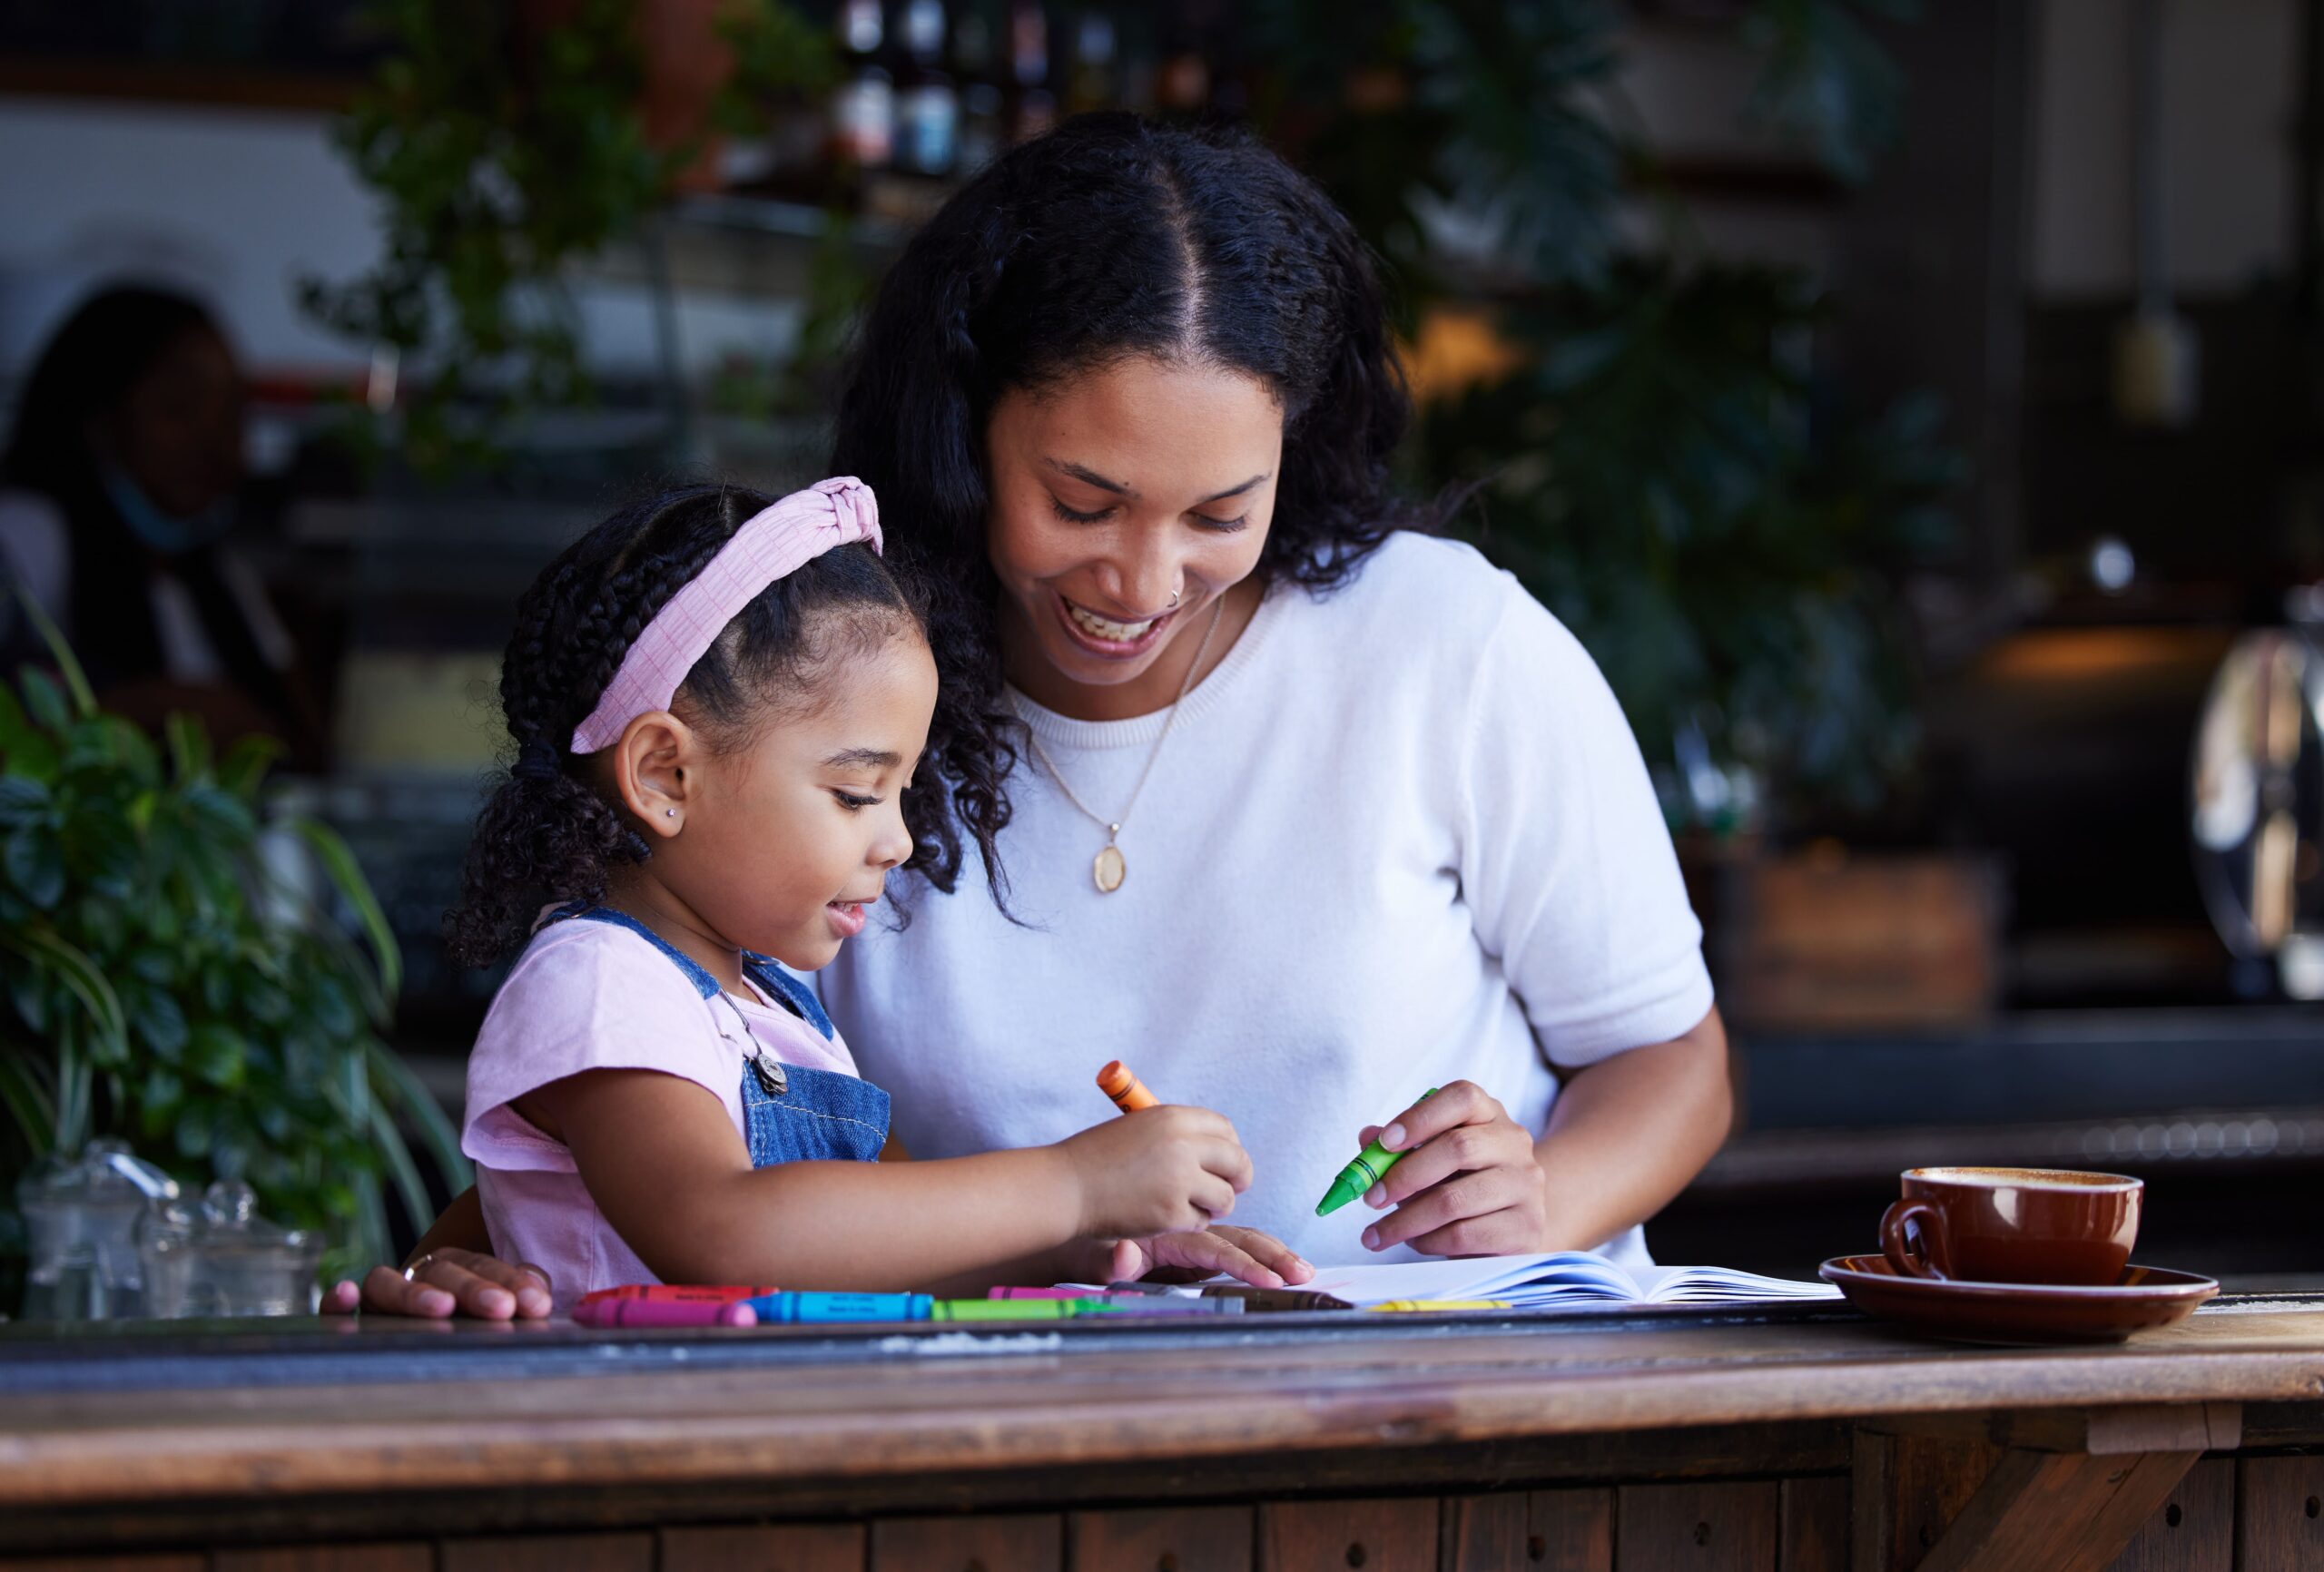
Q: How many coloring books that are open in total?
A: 1